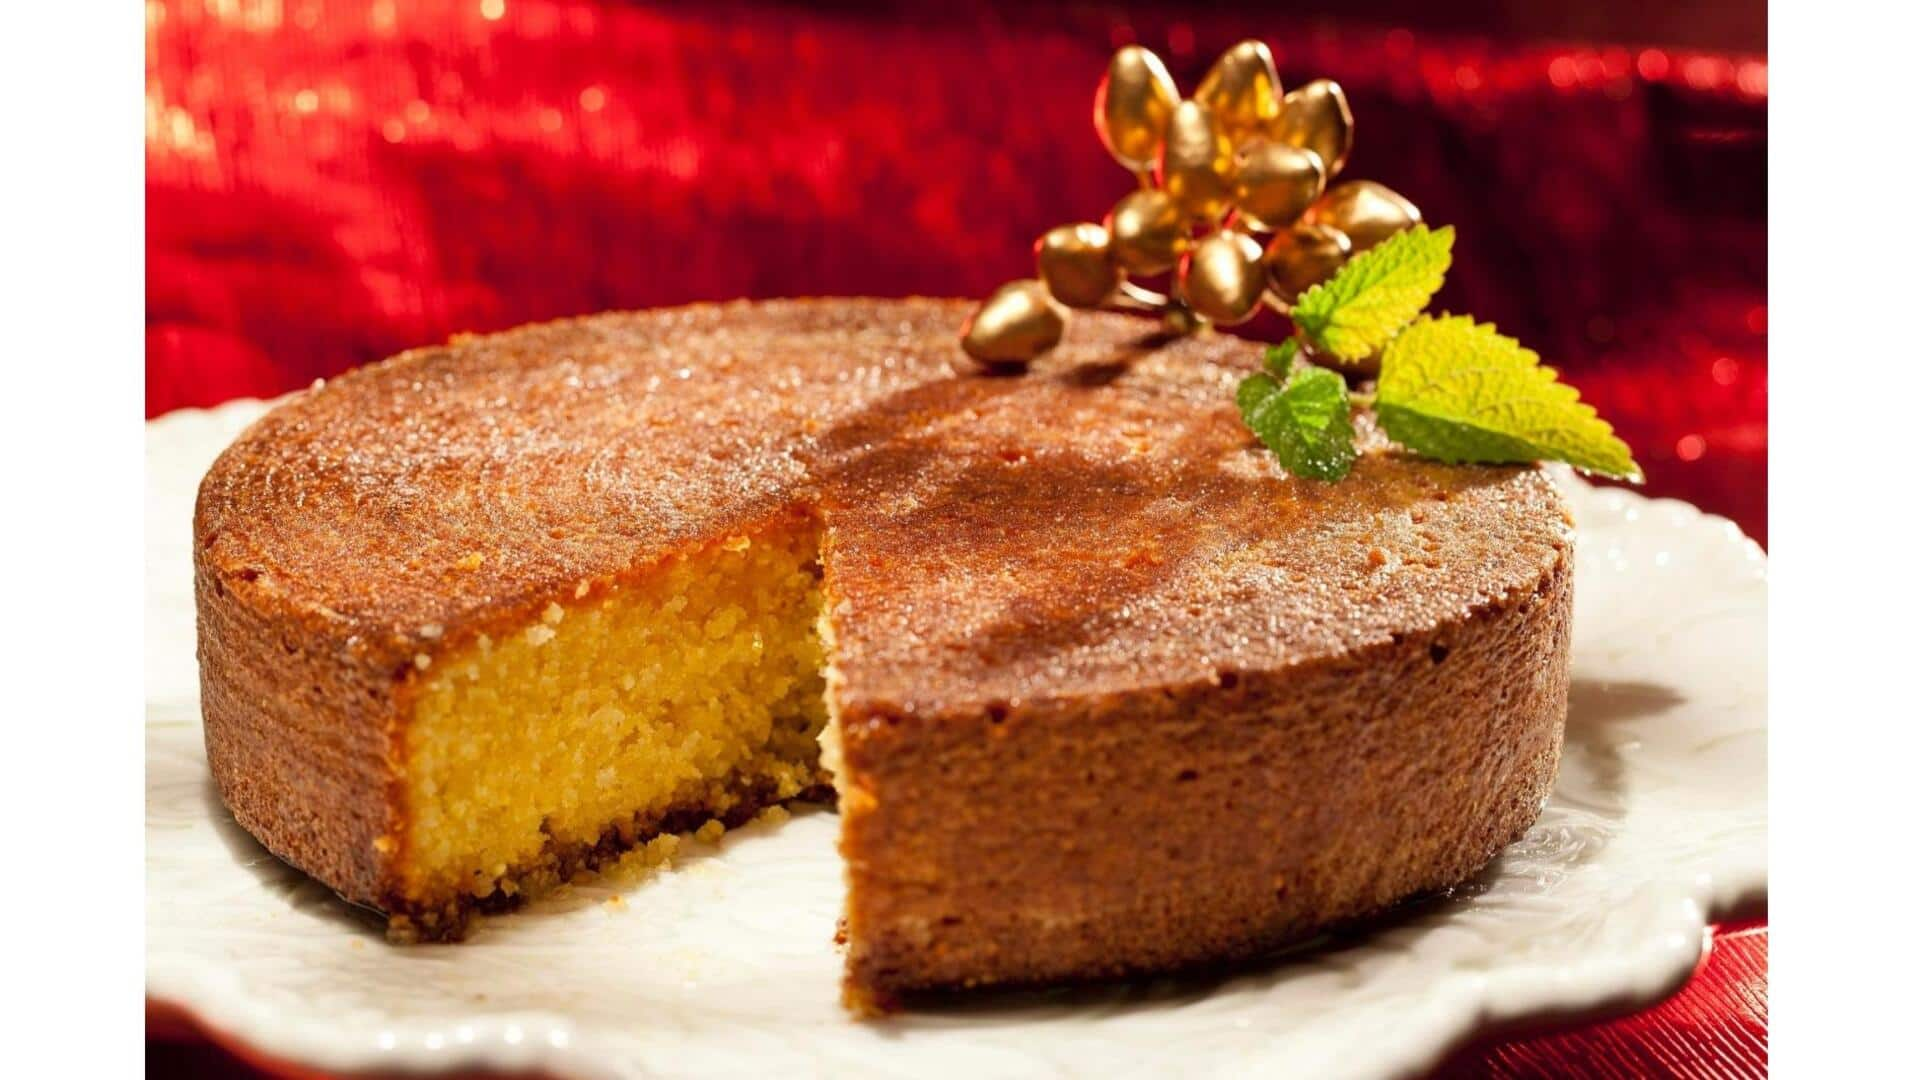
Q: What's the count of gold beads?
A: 11